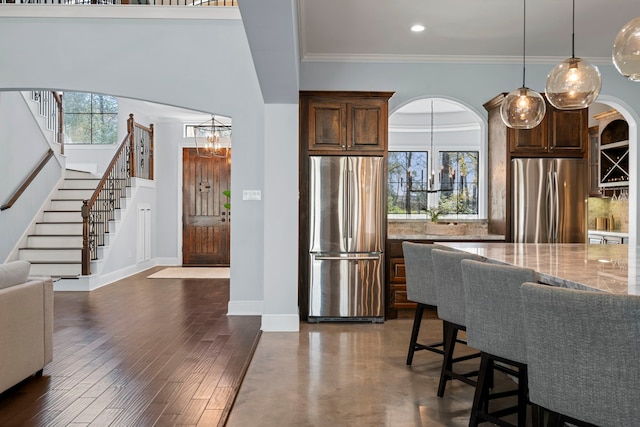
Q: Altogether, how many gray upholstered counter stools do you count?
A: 4